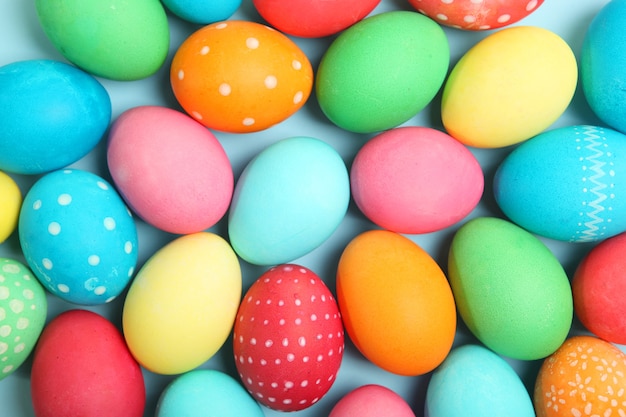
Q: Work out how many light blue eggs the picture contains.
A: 3